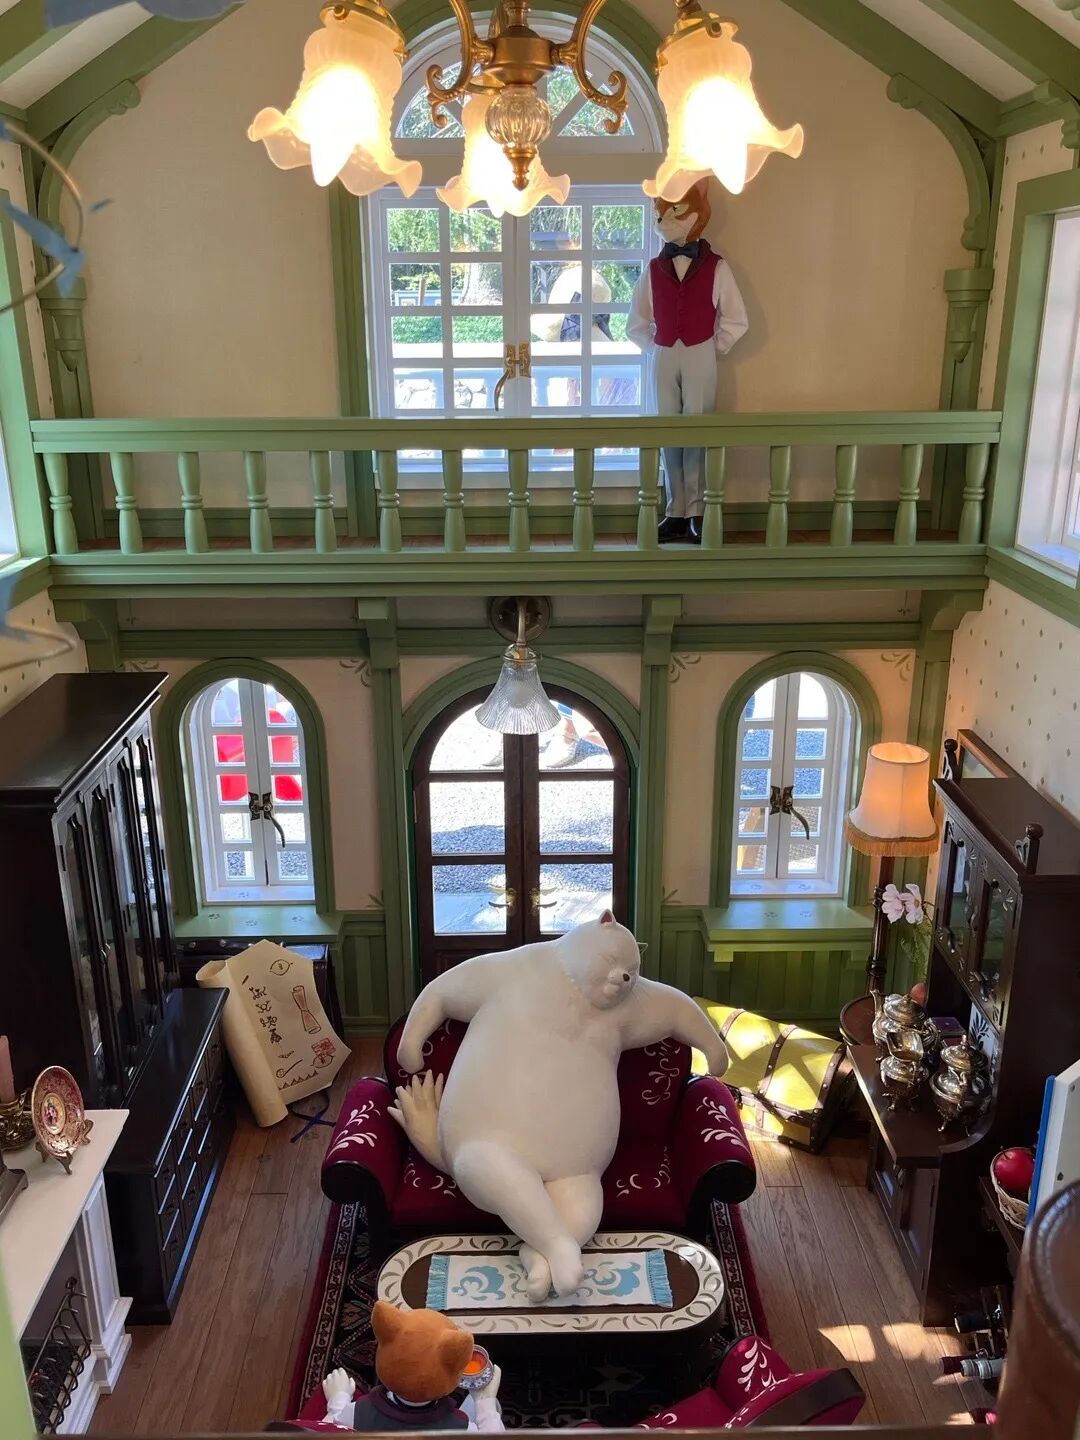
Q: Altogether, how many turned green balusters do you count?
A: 15